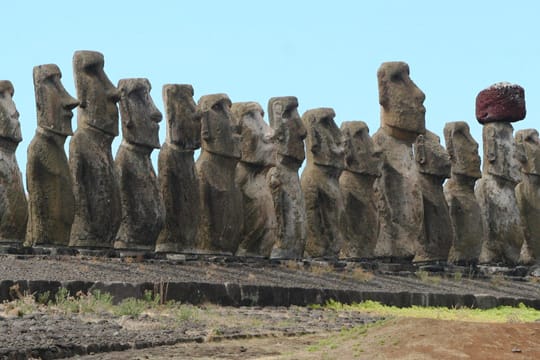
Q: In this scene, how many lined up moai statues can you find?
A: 15